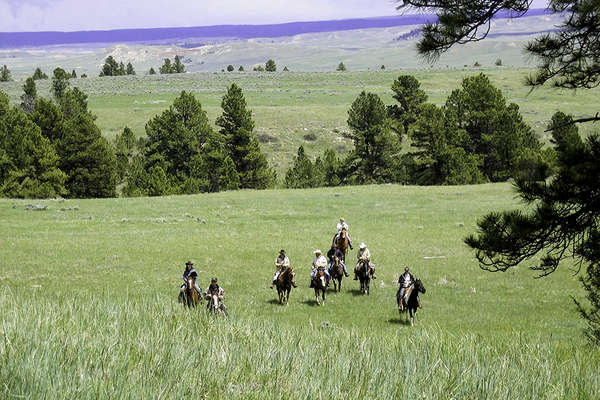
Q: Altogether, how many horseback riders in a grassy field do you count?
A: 8